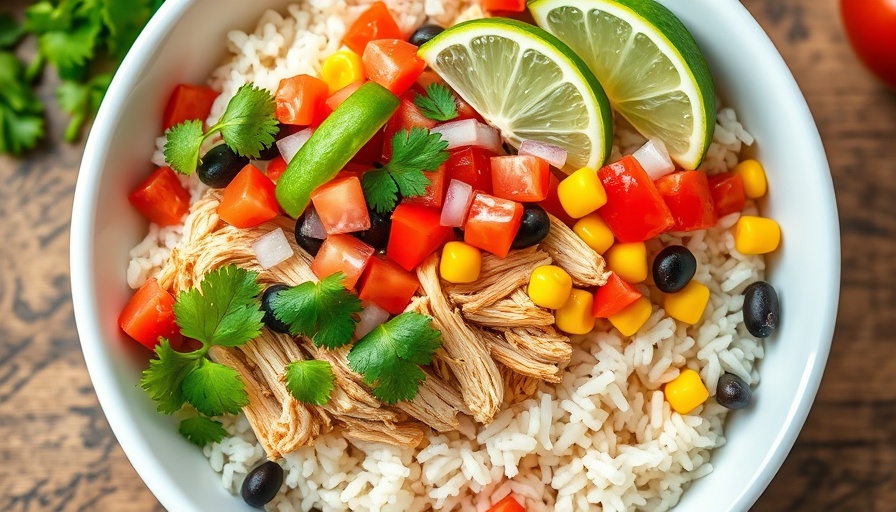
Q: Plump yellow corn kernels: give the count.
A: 12